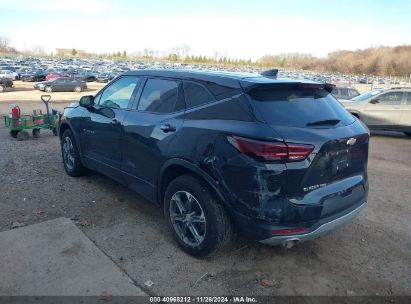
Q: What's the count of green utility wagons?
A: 1